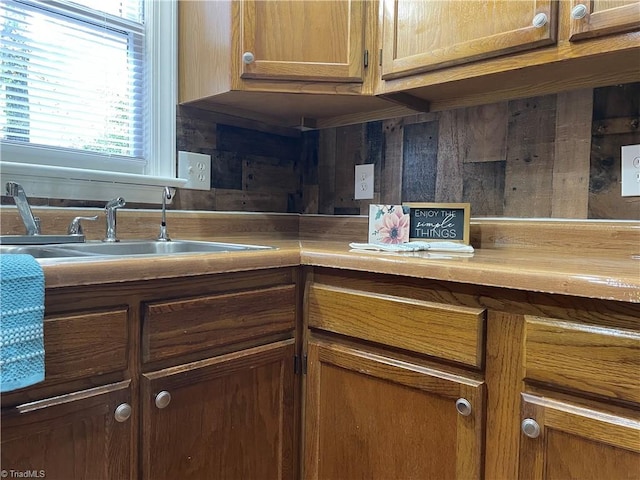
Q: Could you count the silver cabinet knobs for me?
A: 7